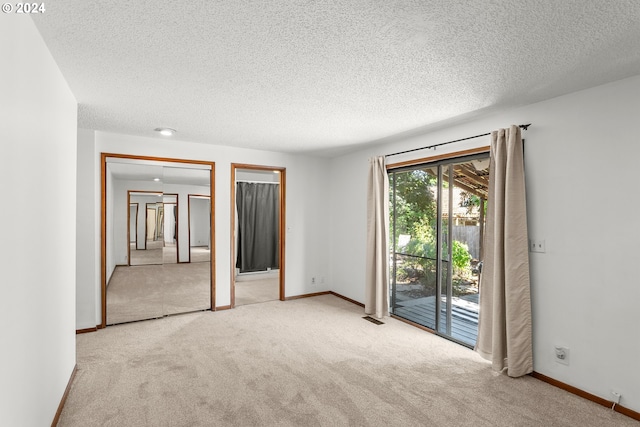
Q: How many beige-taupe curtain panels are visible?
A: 2